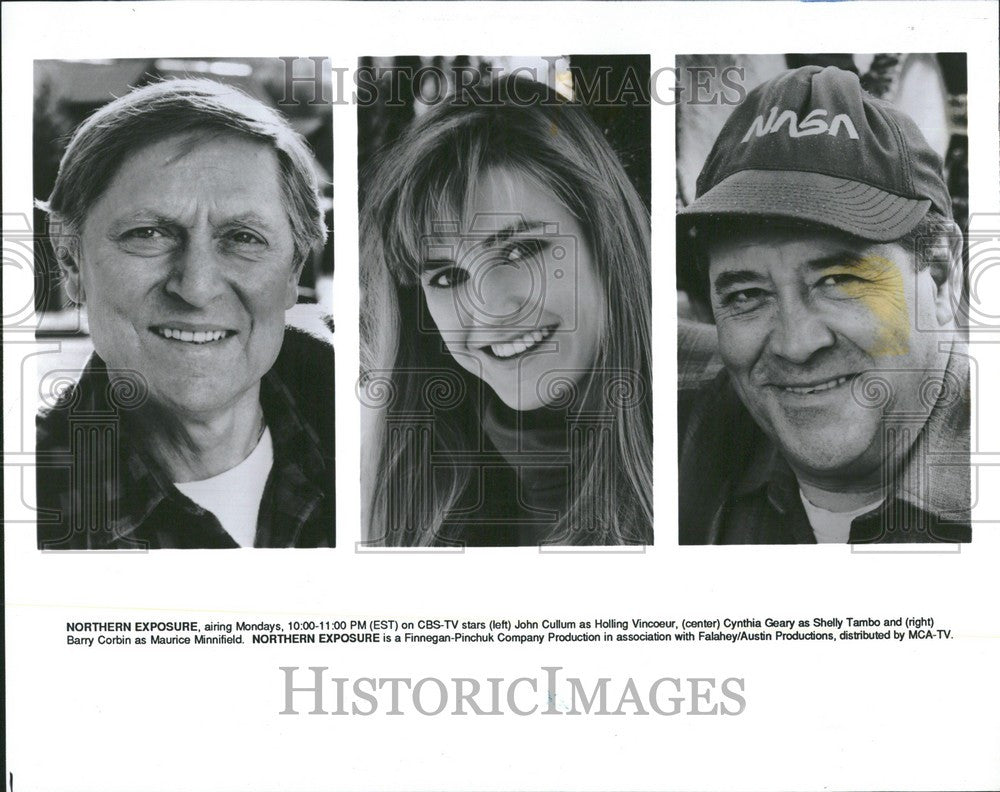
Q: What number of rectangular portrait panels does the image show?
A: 3